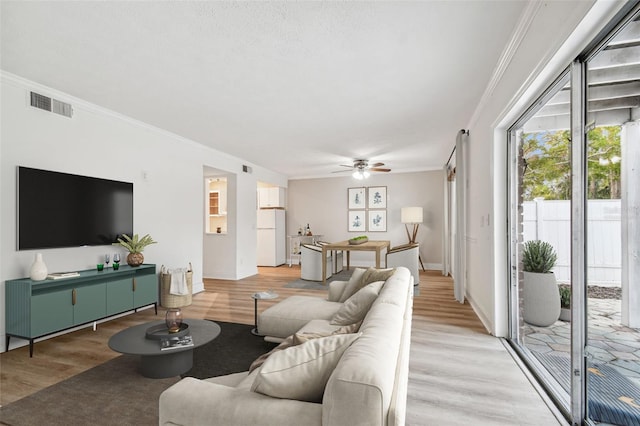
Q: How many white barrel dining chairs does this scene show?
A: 3